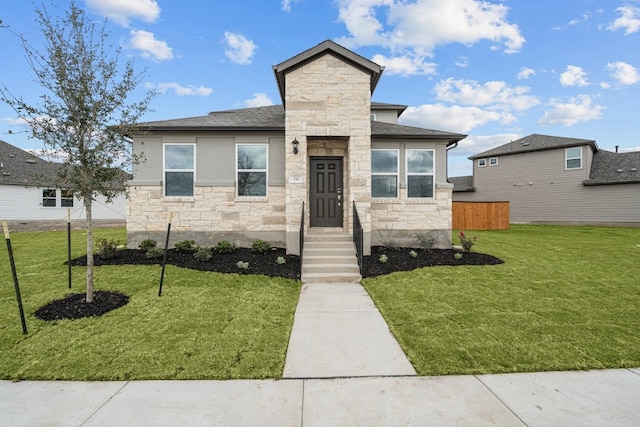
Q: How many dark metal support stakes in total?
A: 3